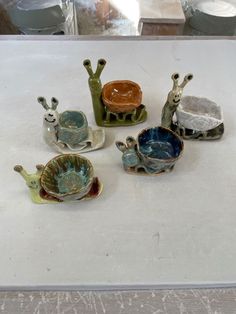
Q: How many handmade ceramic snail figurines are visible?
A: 5